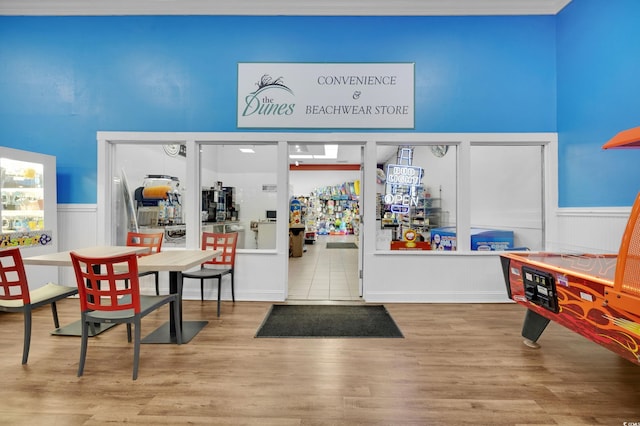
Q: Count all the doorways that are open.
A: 1